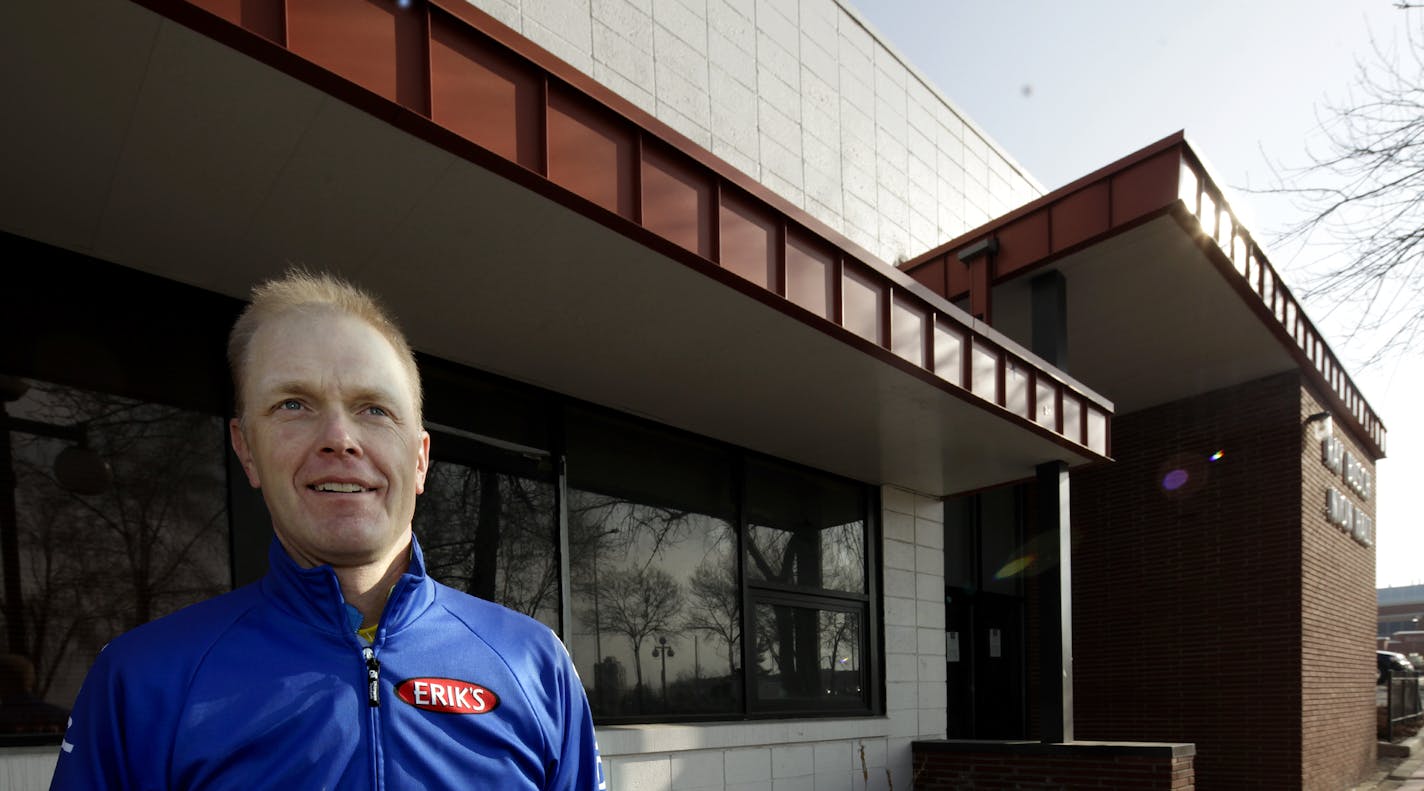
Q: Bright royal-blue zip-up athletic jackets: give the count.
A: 1